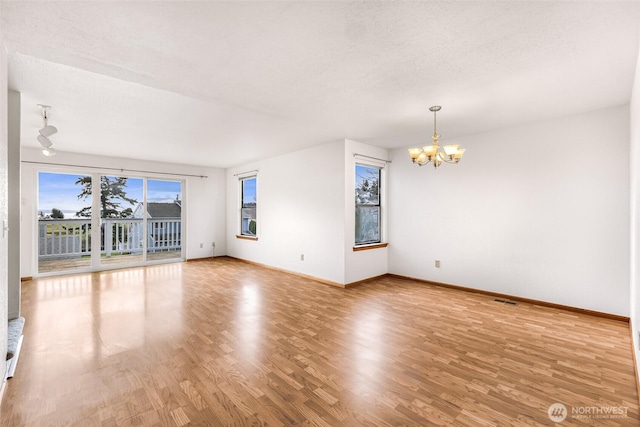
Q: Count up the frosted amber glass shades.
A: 6